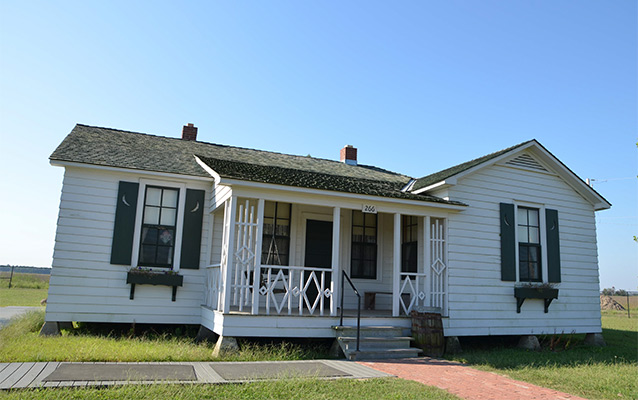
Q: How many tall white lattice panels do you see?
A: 2